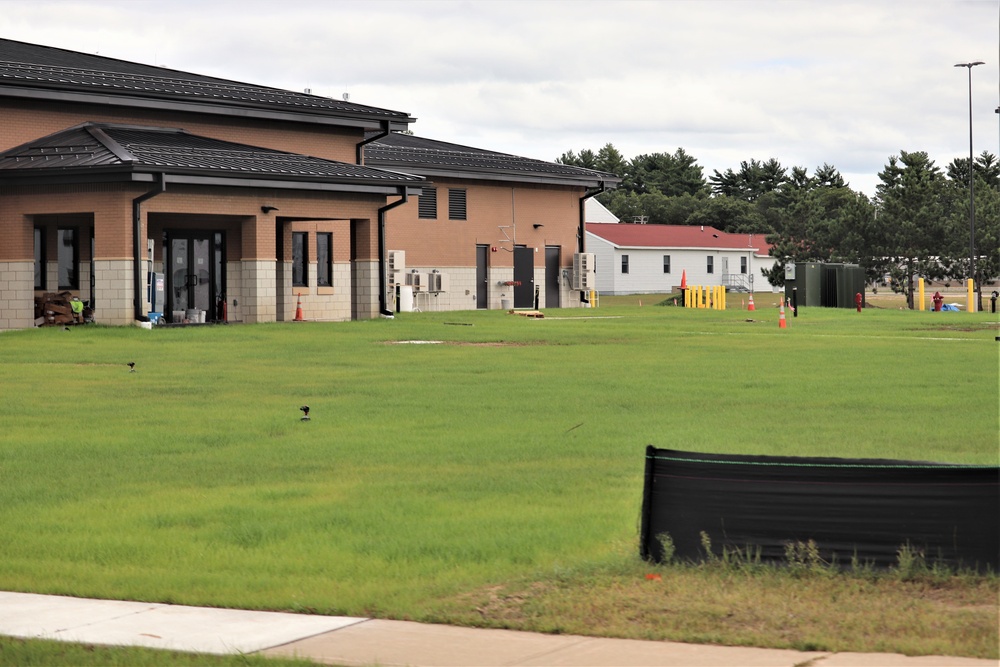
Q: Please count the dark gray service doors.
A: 3